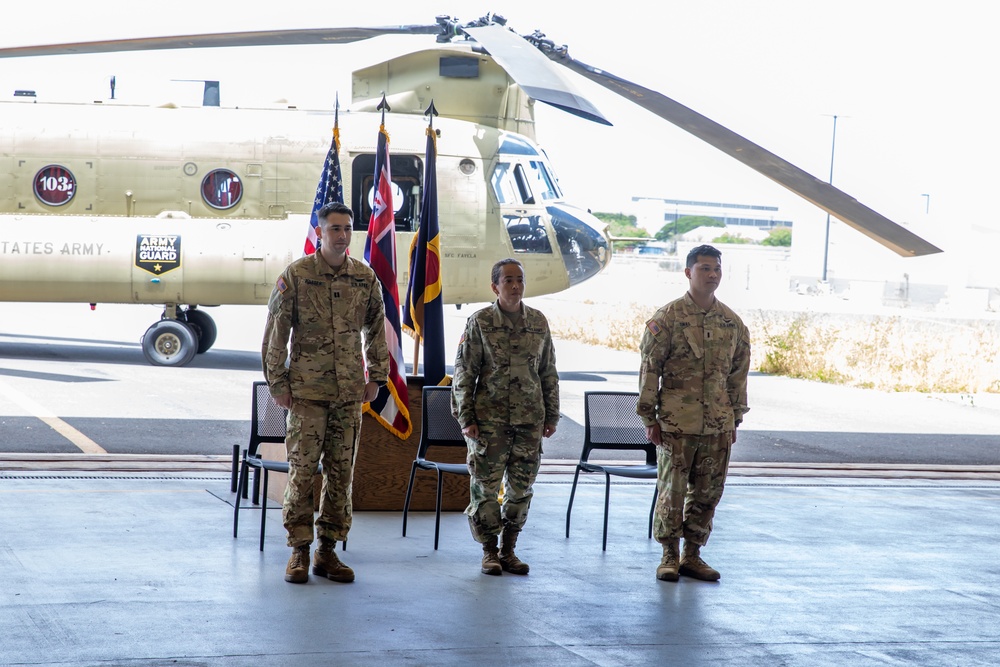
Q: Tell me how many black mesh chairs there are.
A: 3